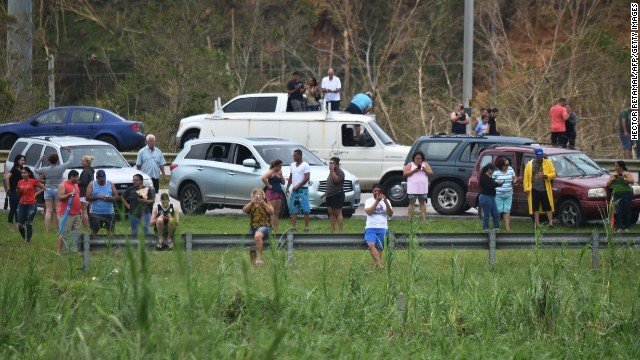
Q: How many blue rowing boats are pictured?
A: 0